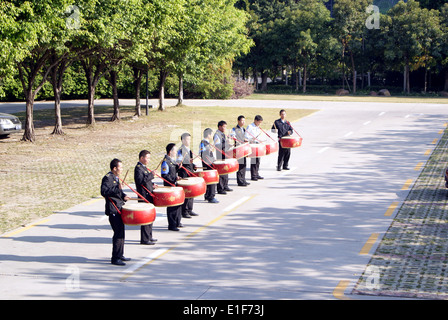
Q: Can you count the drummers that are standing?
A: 9